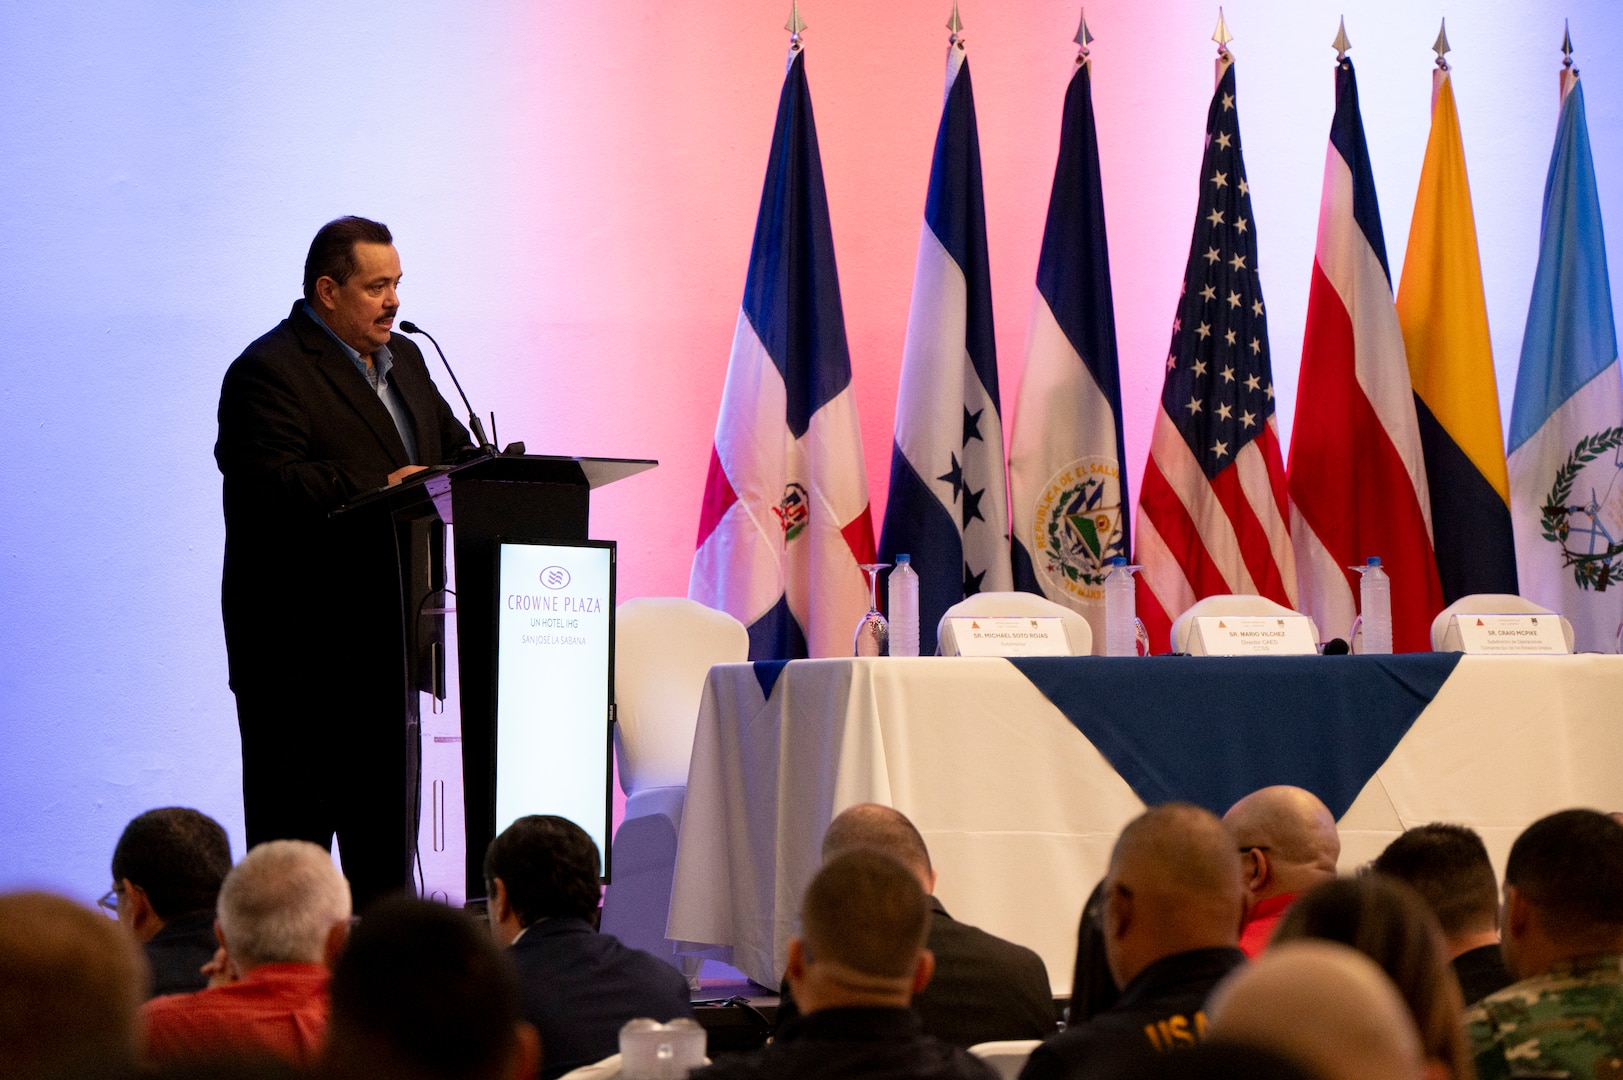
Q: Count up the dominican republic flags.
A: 1